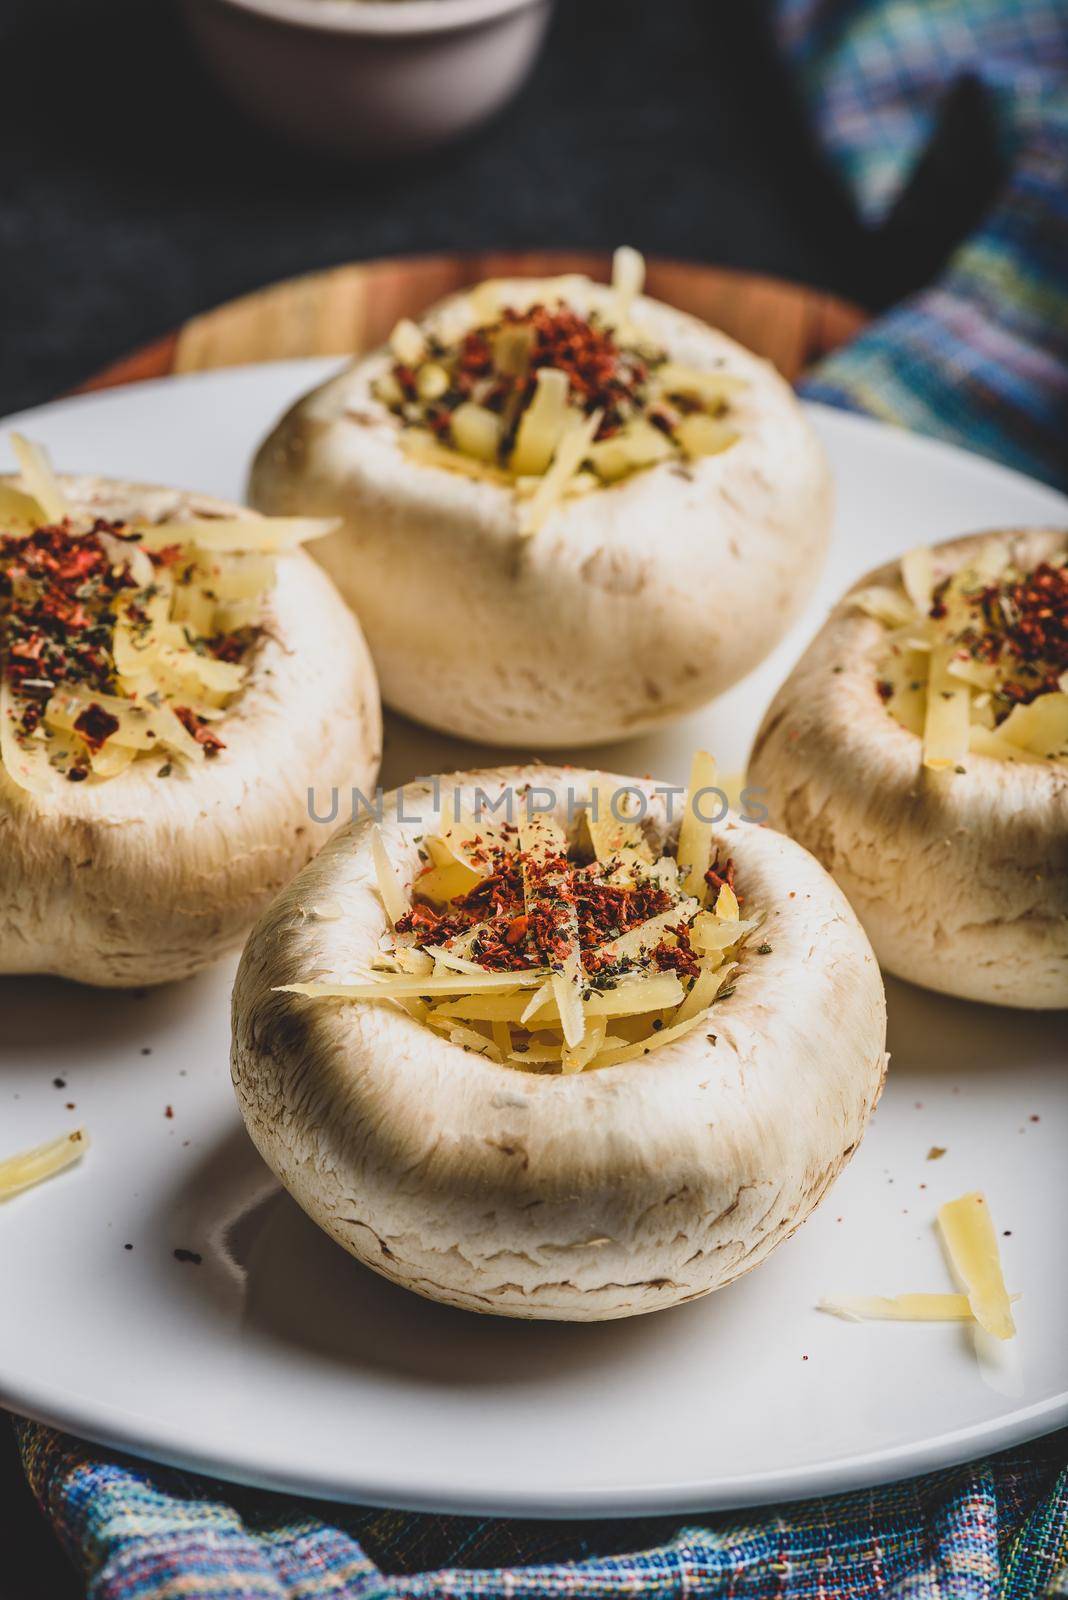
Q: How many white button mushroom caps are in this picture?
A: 4